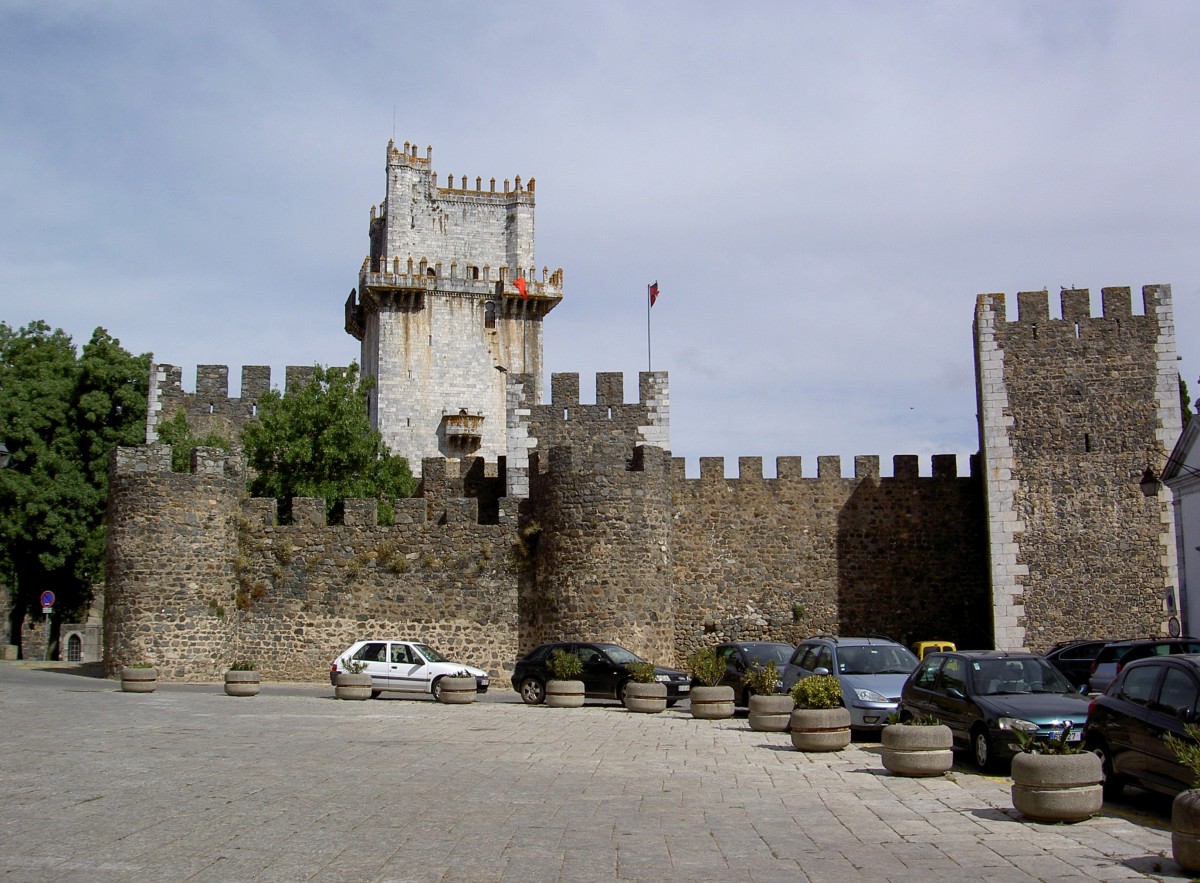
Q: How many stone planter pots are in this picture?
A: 12